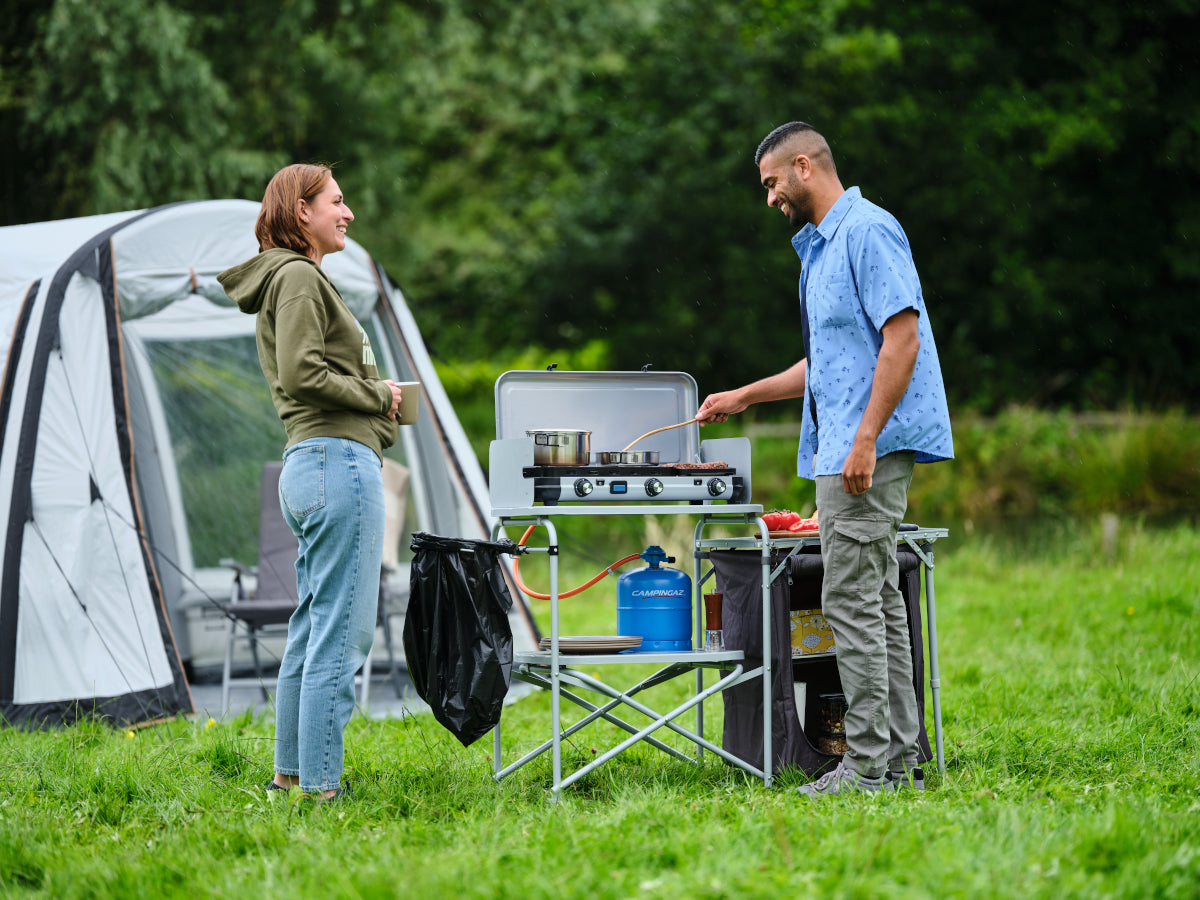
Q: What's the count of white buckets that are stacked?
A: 0